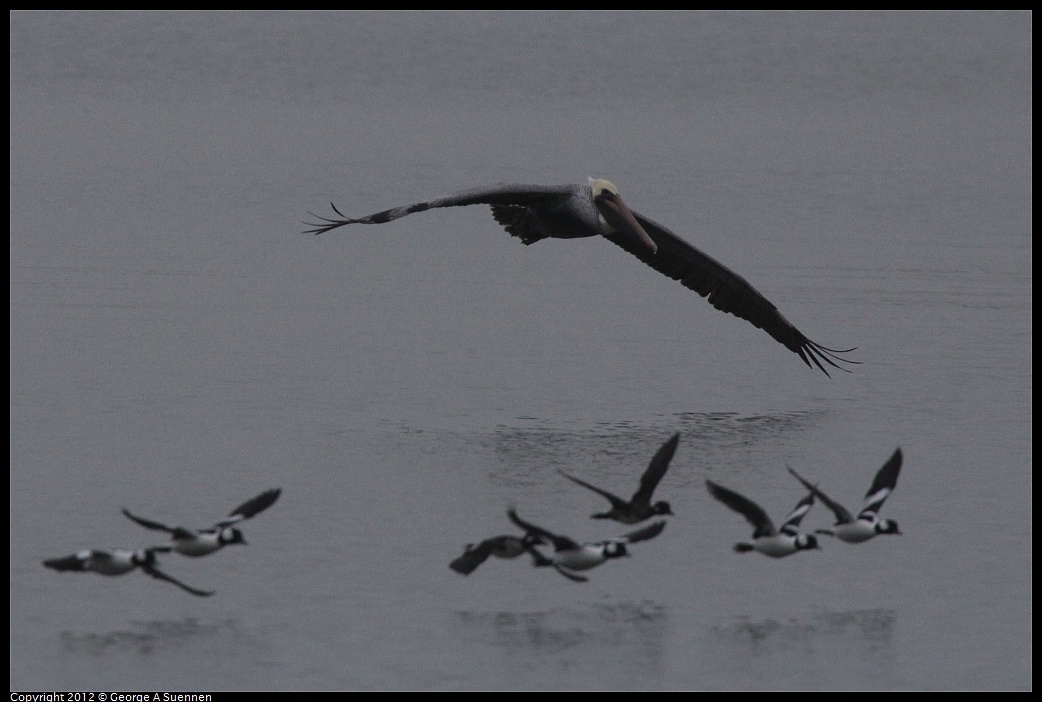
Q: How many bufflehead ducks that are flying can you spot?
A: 7